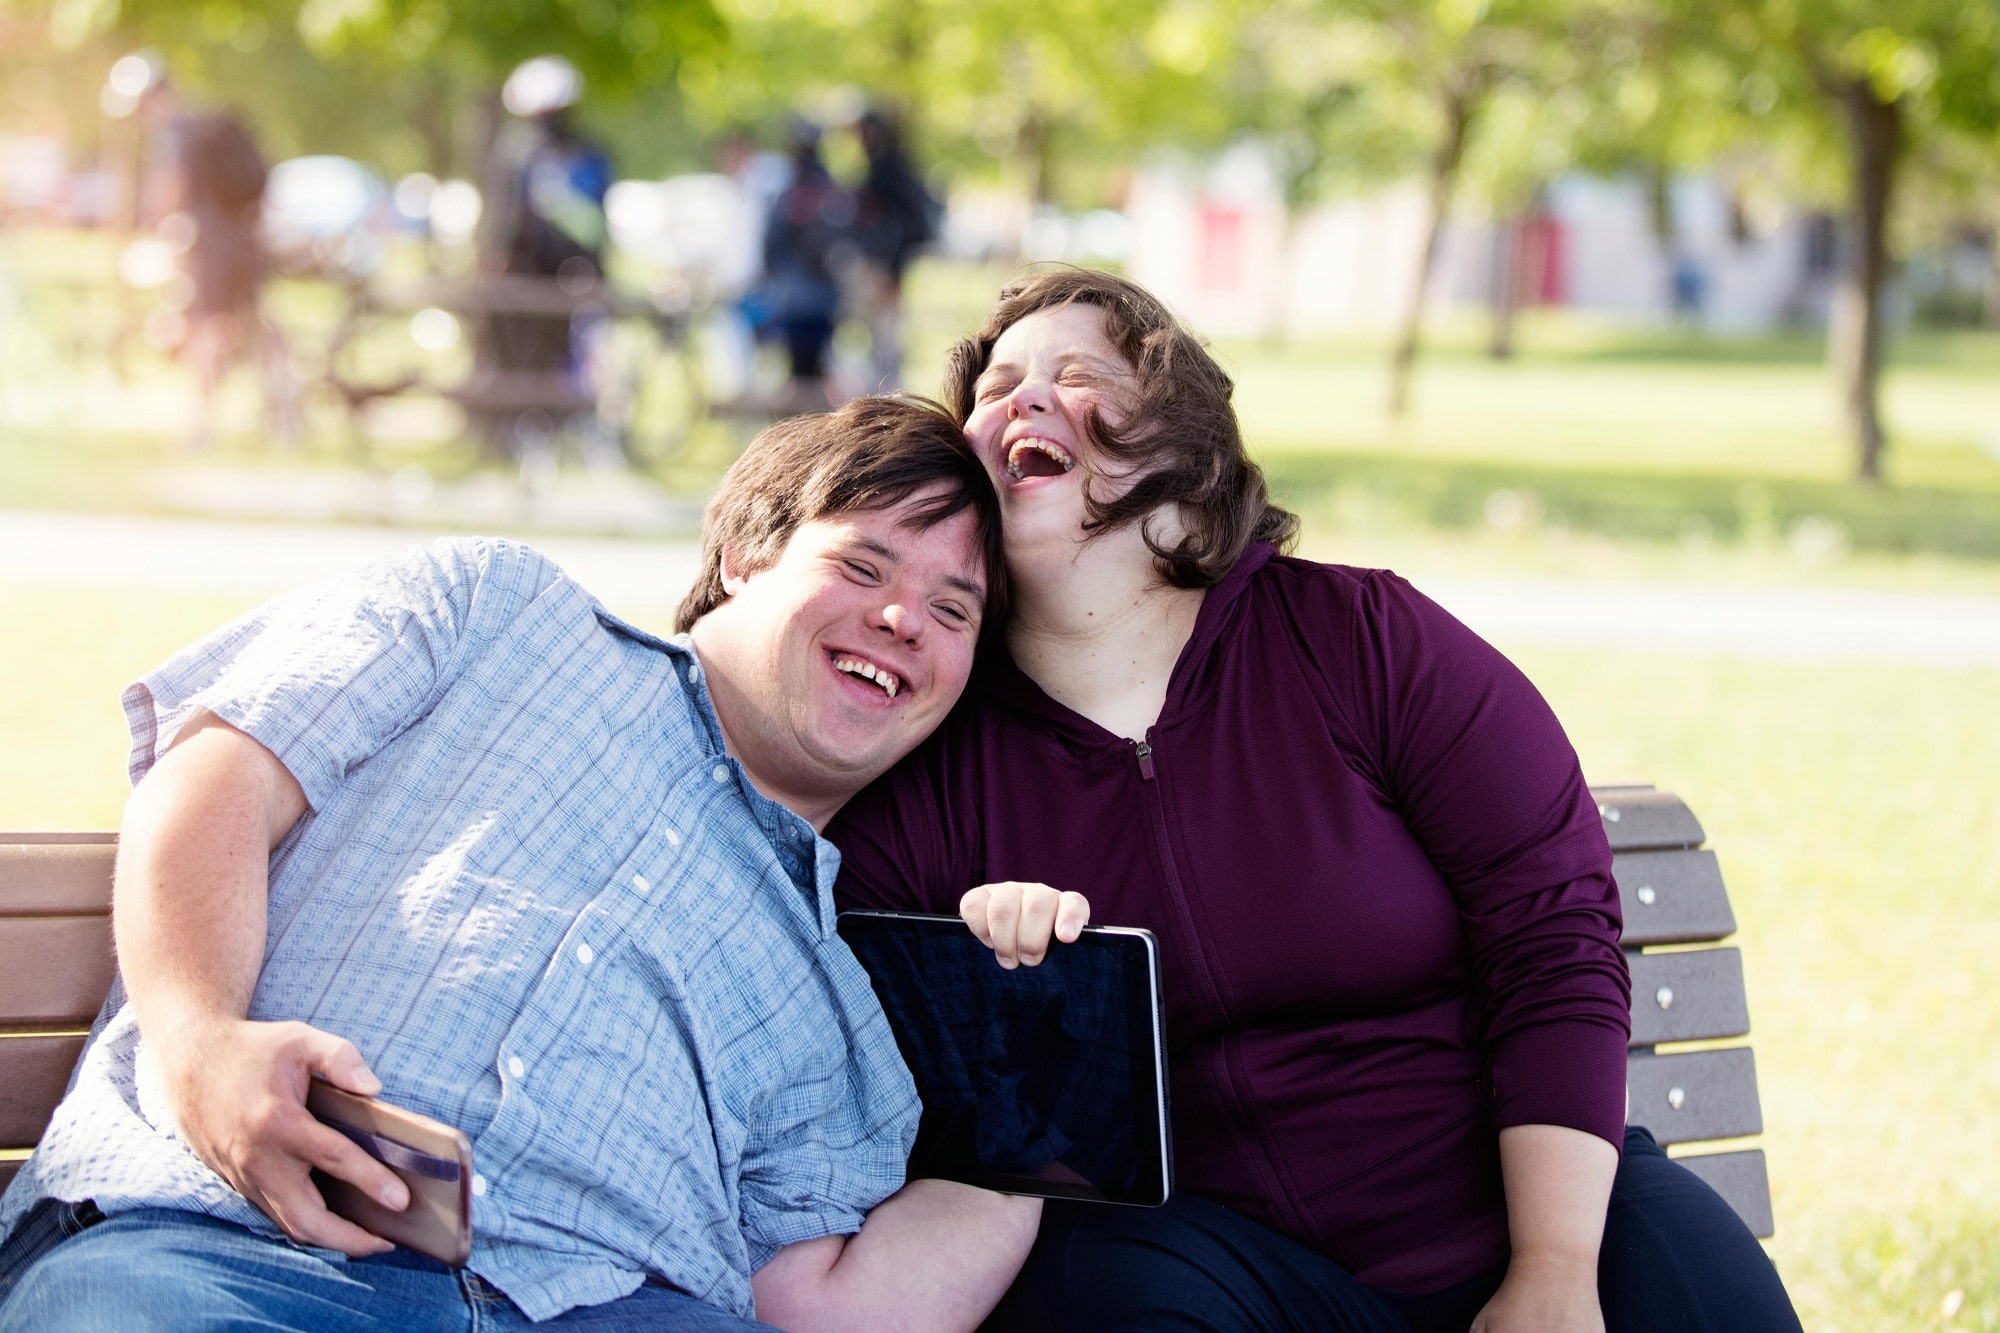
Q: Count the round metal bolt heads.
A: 4